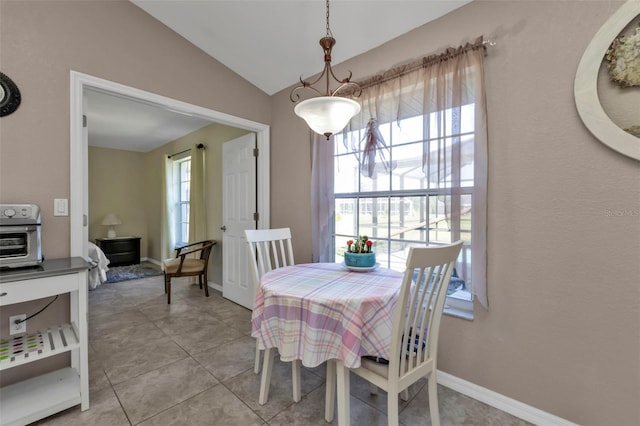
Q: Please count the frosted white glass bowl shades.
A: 1